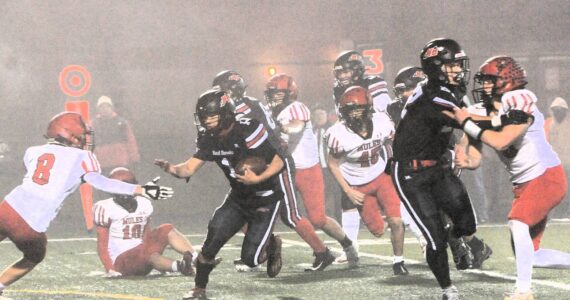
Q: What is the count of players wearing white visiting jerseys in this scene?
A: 5